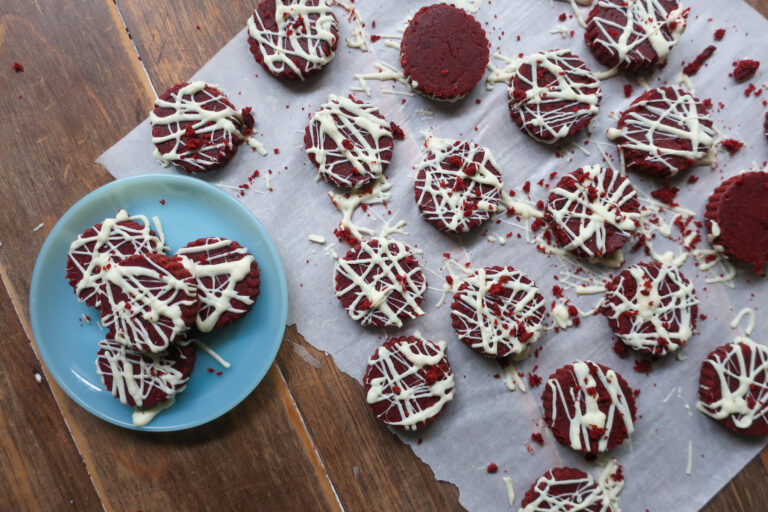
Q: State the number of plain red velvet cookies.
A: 2